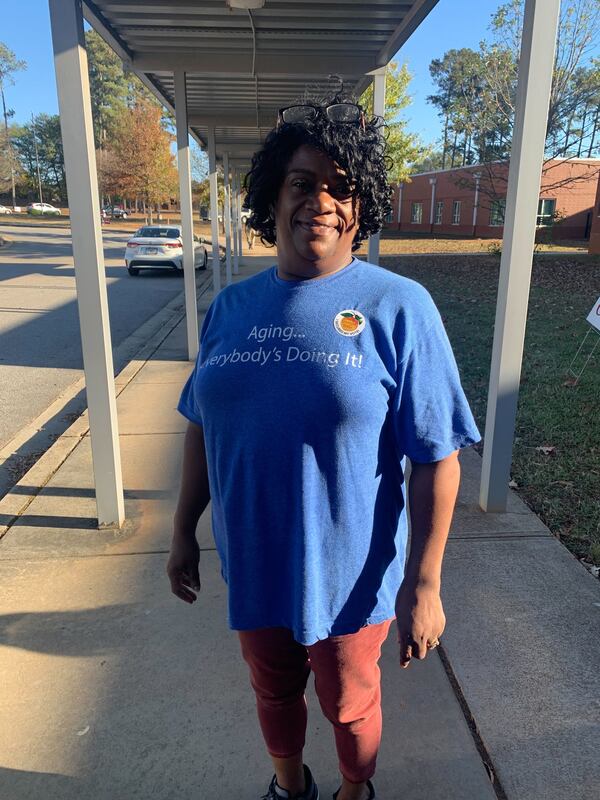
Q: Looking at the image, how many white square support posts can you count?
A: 8